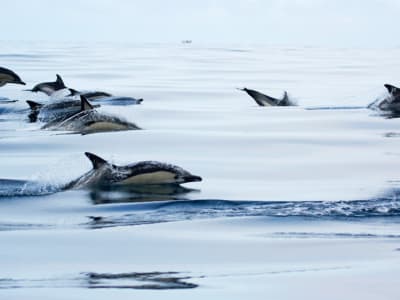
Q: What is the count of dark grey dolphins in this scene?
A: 8